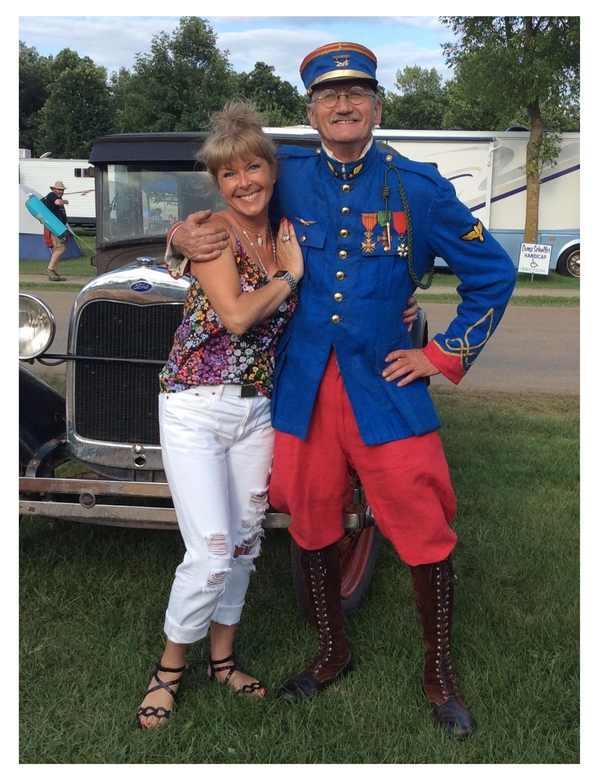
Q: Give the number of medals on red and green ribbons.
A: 3